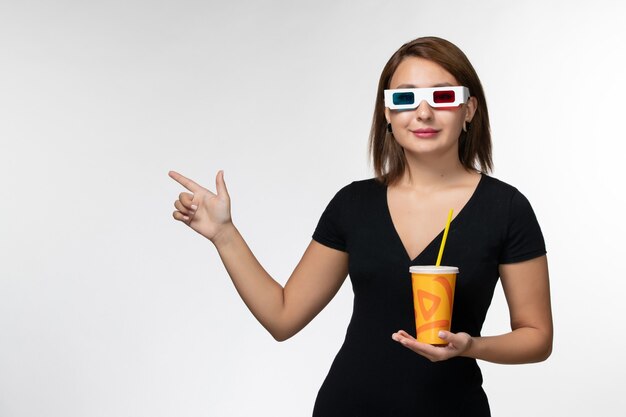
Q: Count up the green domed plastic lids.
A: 0